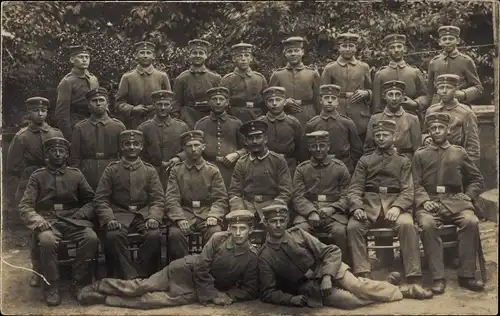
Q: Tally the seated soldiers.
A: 7